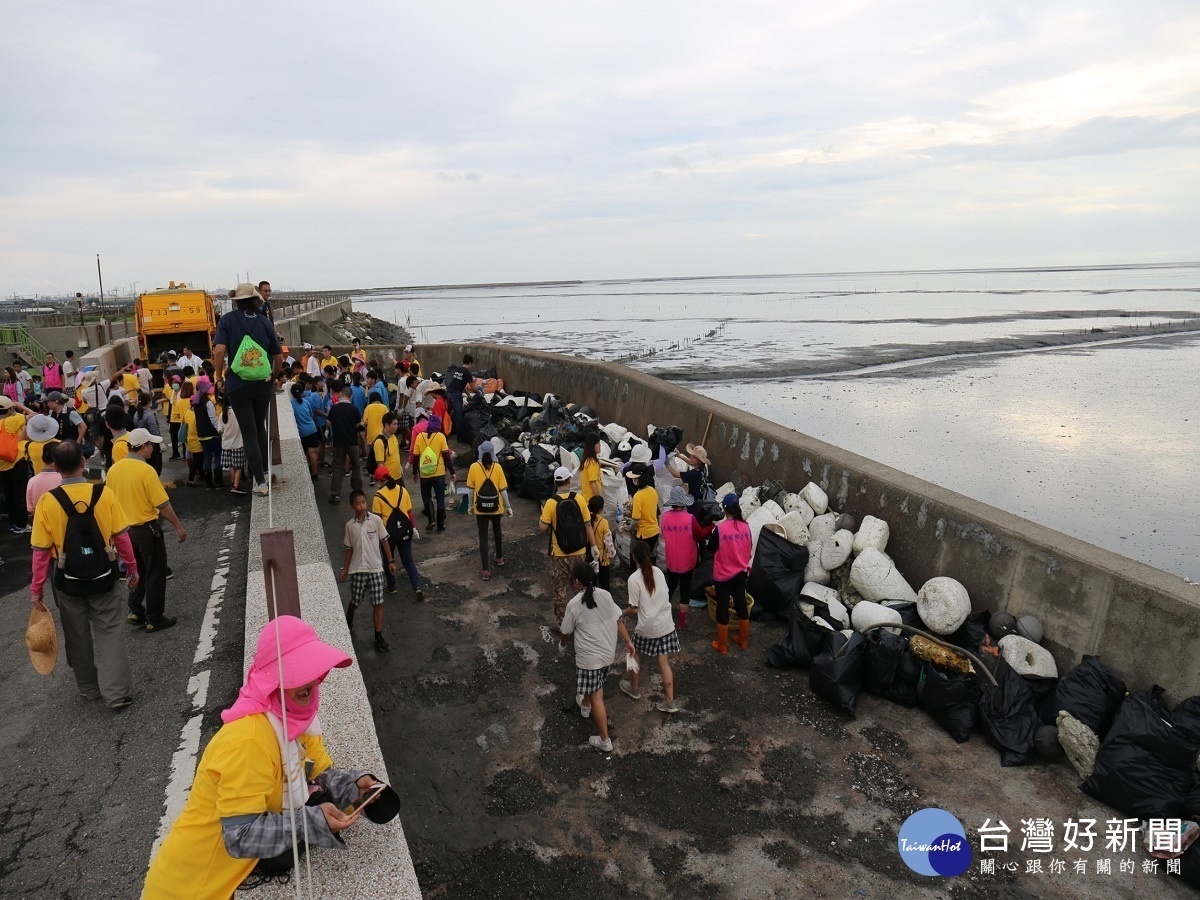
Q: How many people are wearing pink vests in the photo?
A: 4